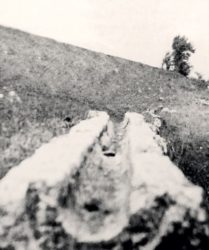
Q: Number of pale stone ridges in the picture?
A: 2